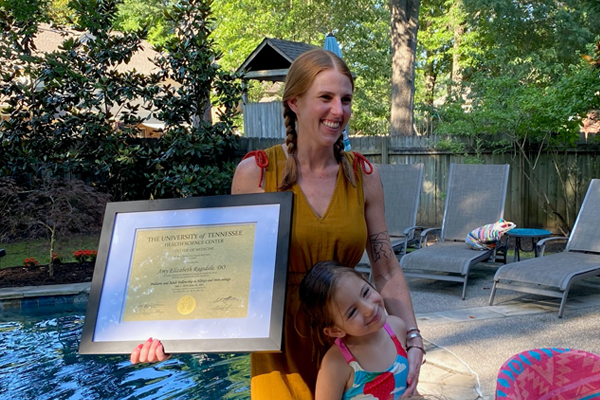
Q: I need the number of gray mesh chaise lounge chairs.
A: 3